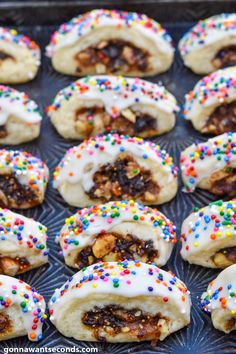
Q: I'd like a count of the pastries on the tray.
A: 15